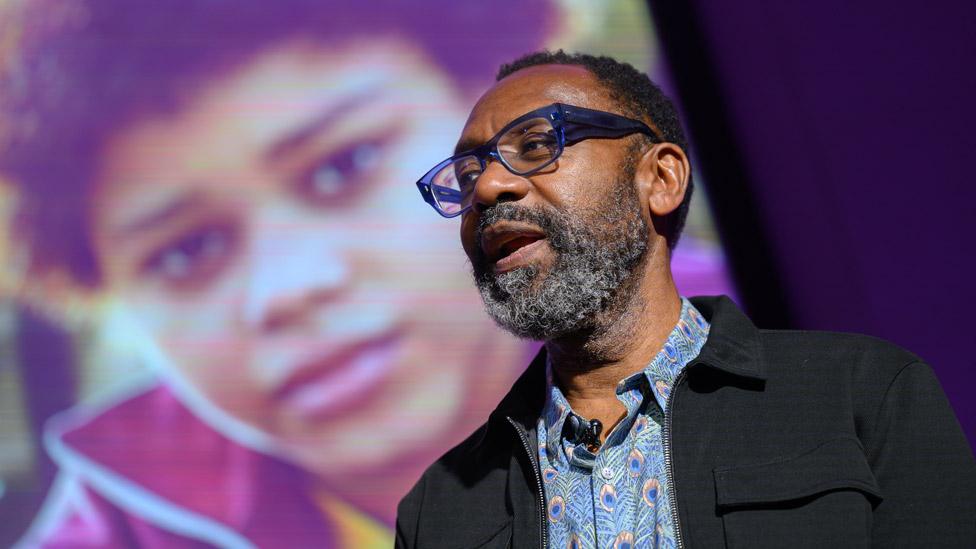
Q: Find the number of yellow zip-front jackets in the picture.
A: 0